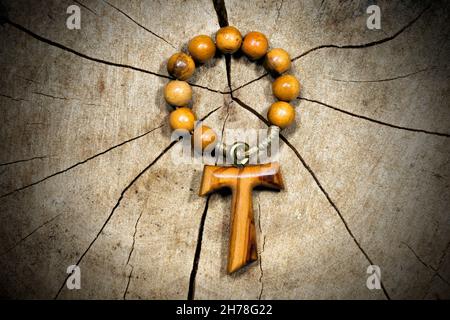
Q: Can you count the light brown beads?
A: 10